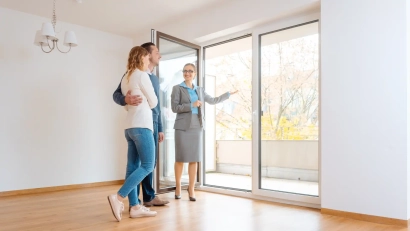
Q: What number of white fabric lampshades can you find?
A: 3